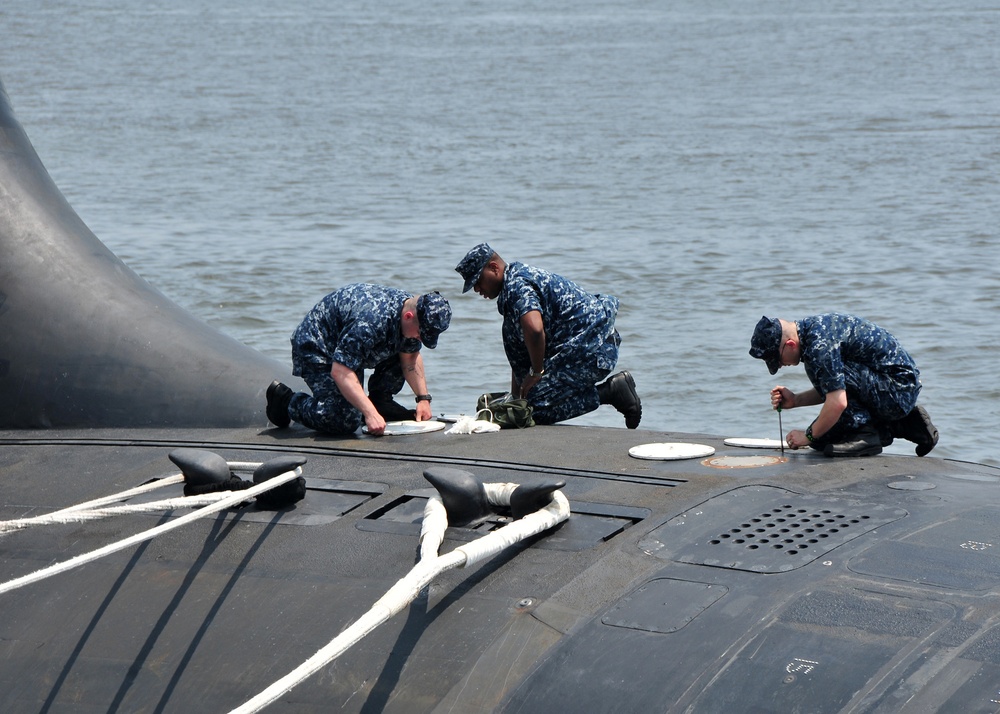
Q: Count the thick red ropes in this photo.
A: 0